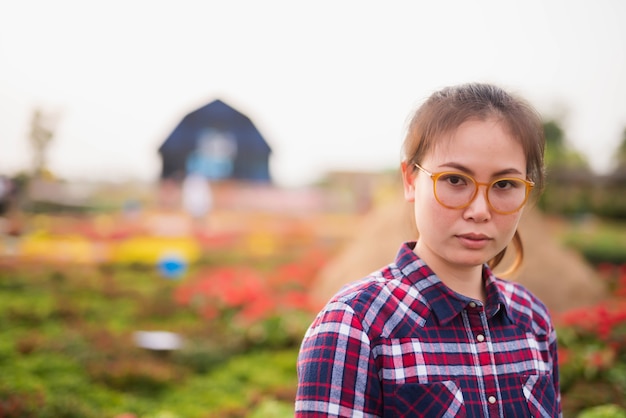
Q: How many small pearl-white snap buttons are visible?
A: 3